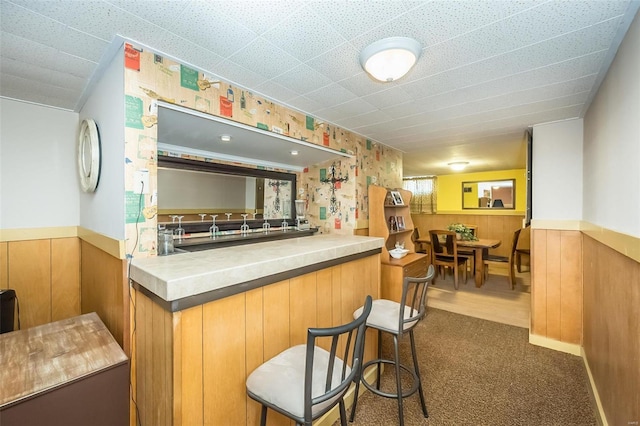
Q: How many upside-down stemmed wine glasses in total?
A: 5